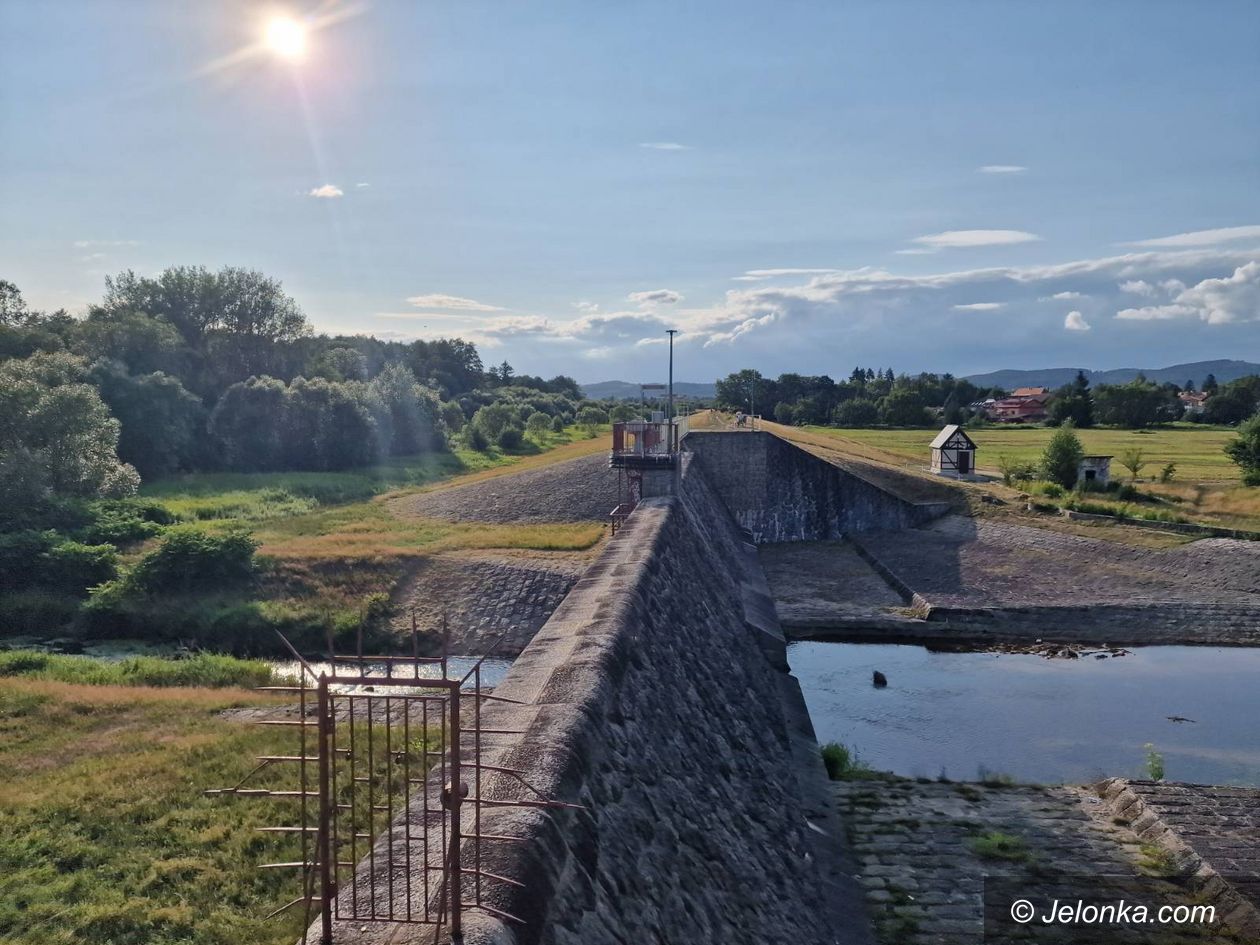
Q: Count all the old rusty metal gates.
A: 1